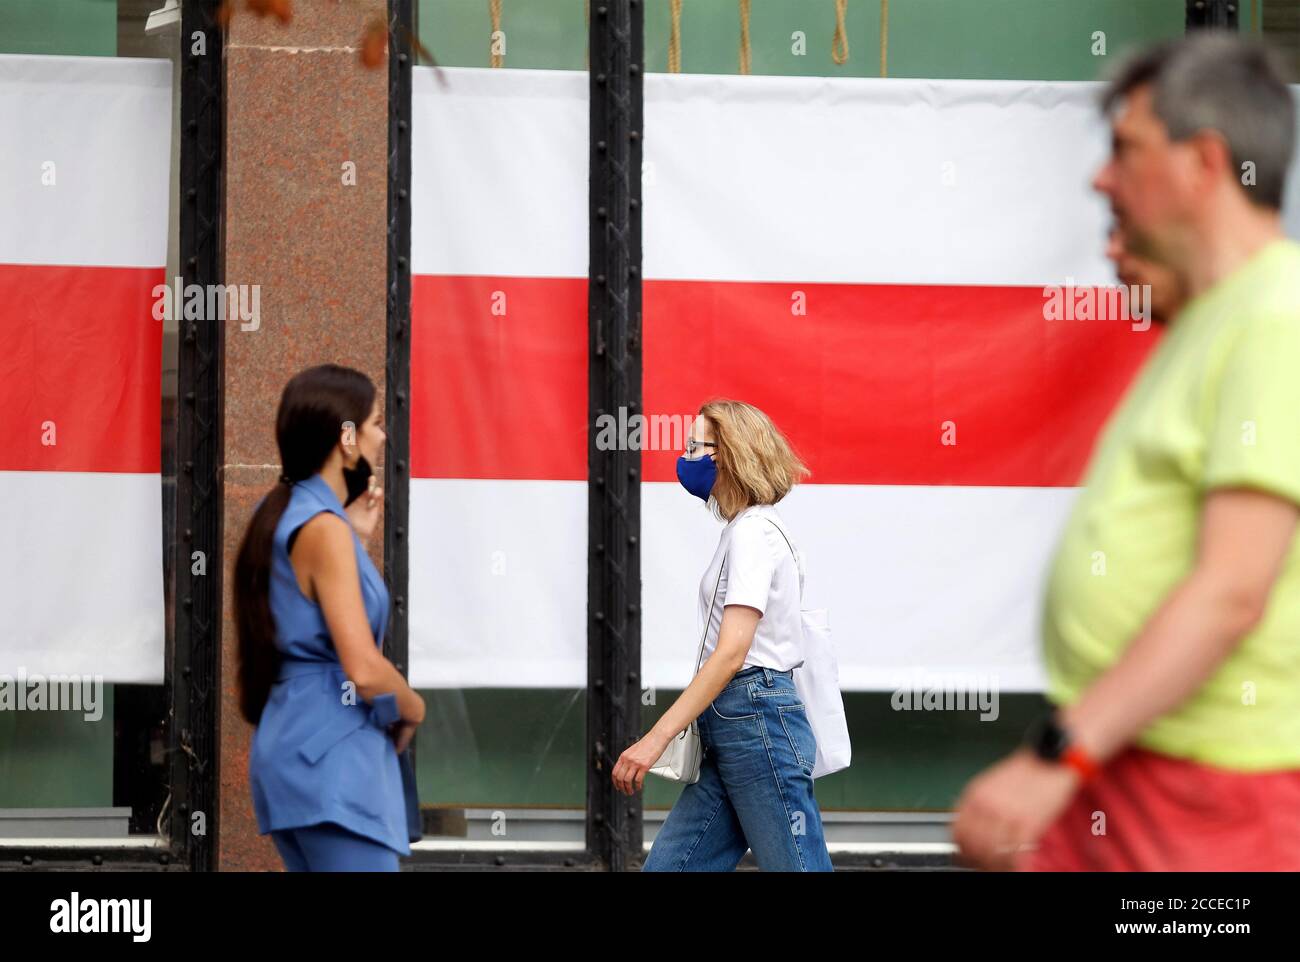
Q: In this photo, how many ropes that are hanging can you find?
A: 5